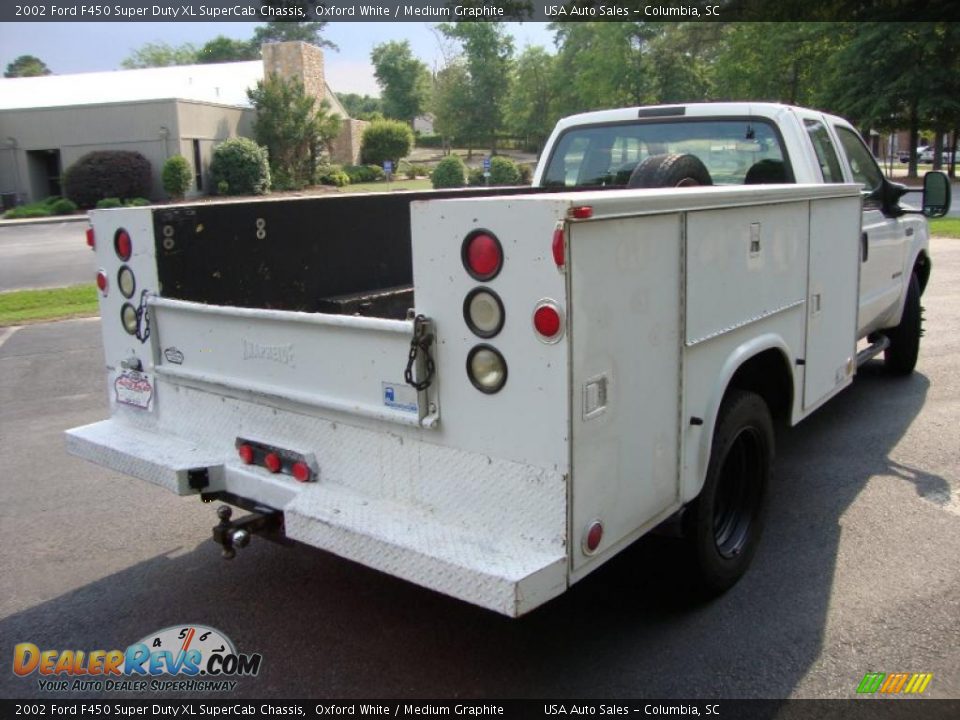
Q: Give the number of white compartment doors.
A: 3